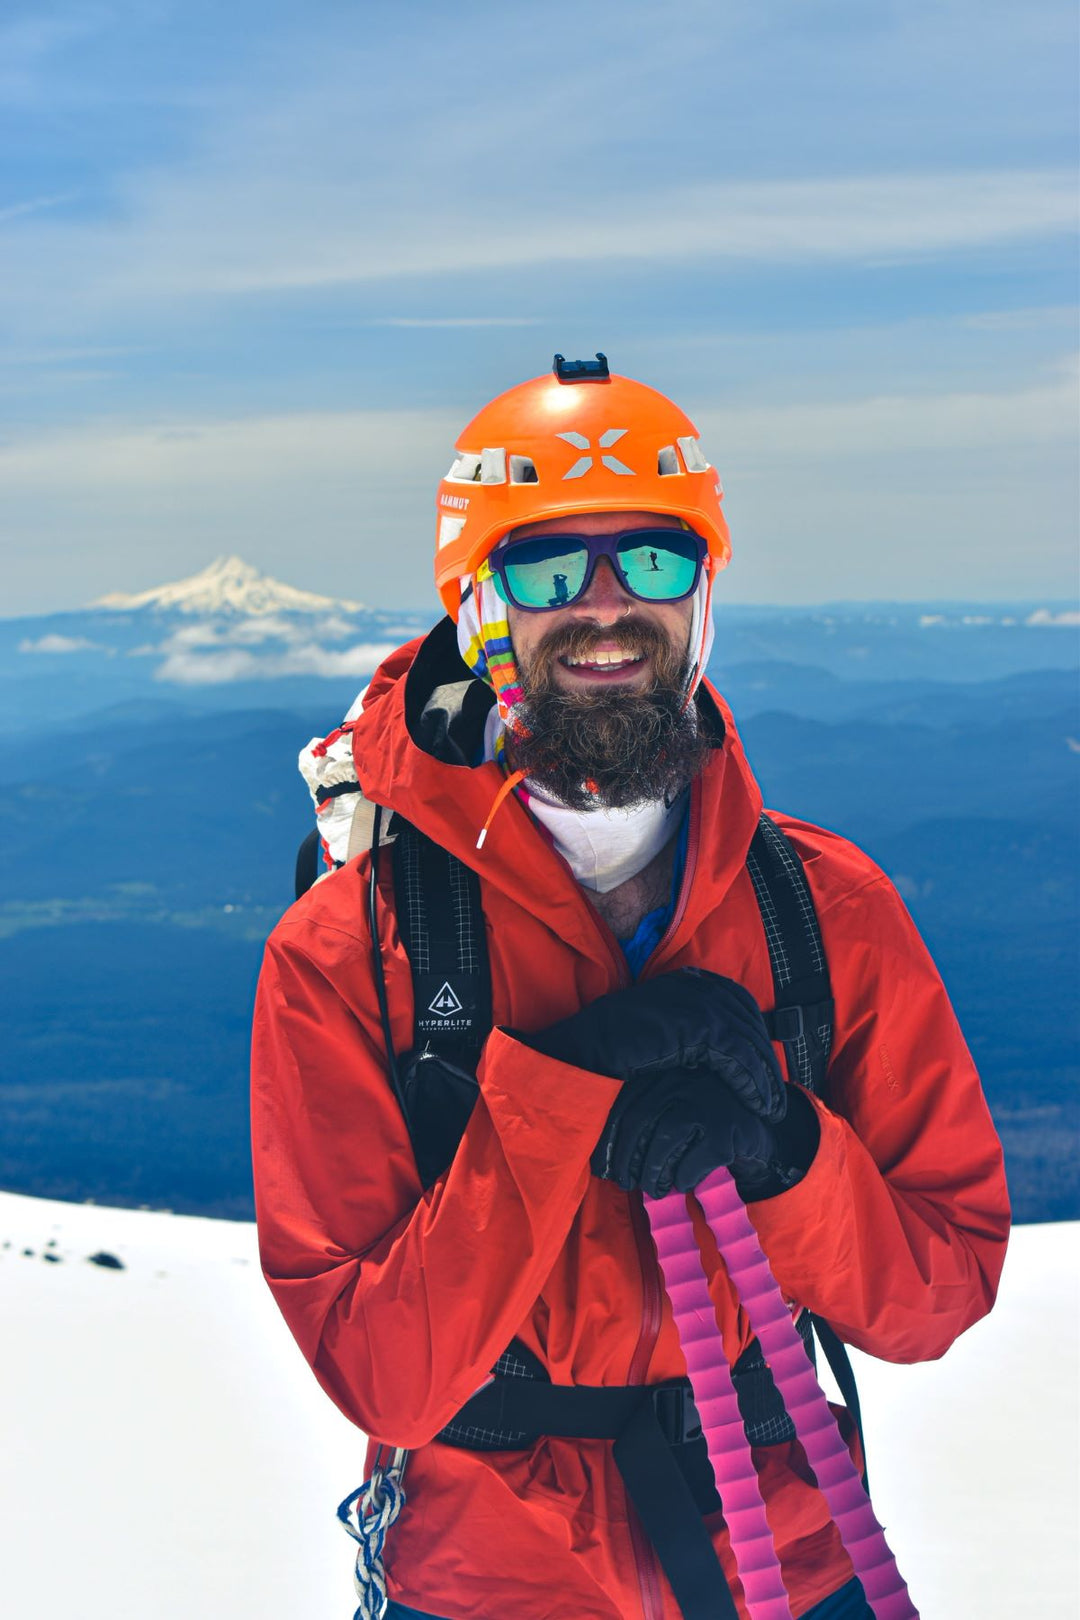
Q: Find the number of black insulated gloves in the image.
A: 2